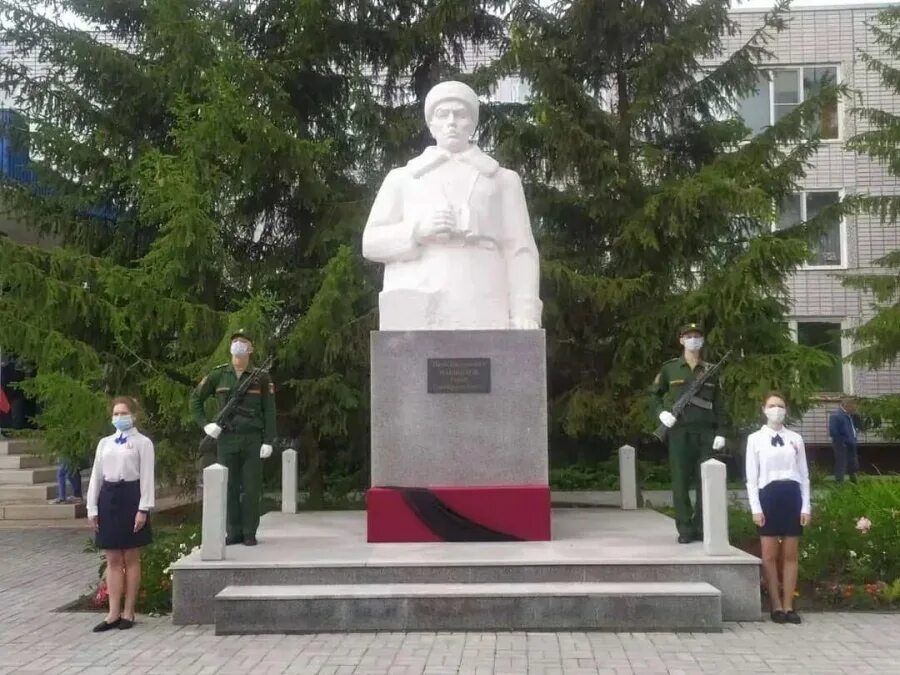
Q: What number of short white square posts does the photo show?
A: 4